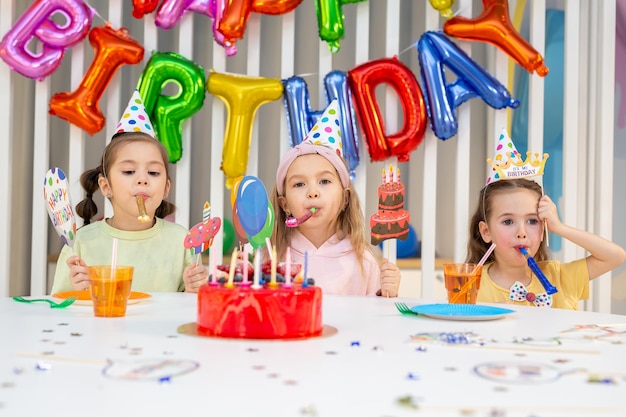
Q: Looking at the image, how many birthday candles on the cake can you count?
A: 8